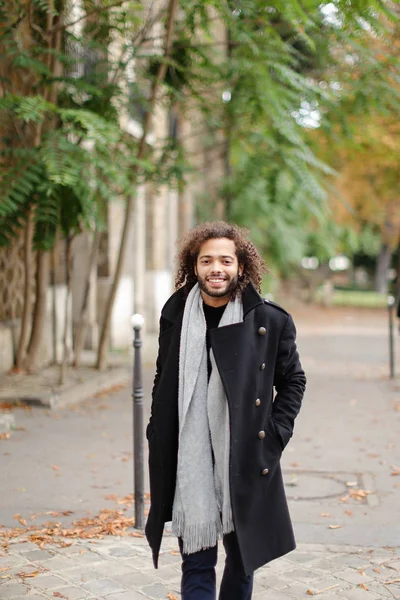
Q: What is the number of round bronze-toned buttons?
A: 5